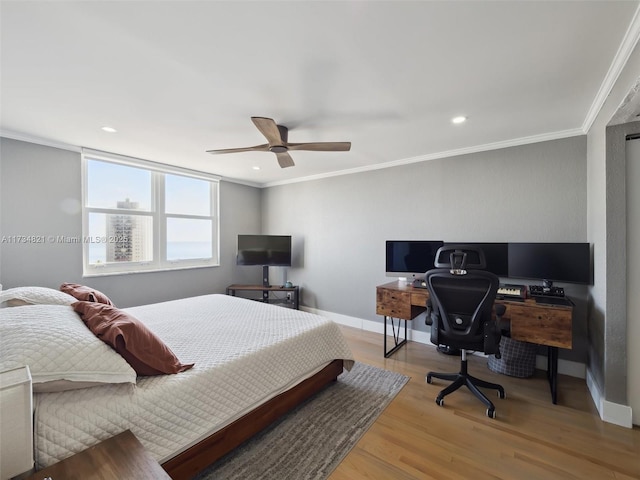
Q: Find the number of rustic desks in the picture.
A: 1